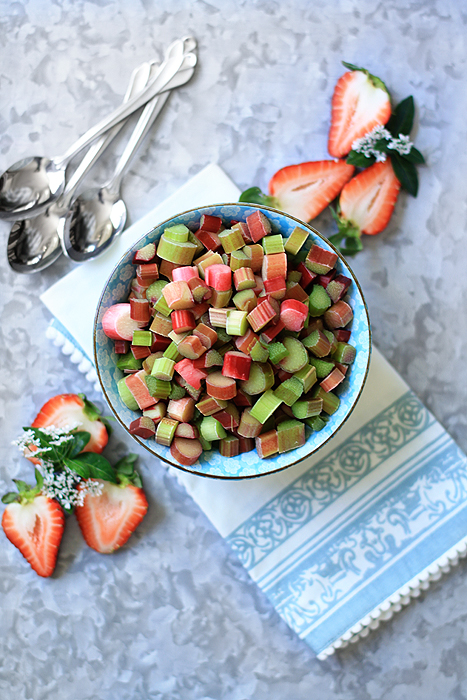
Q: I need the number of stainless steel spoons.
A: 3